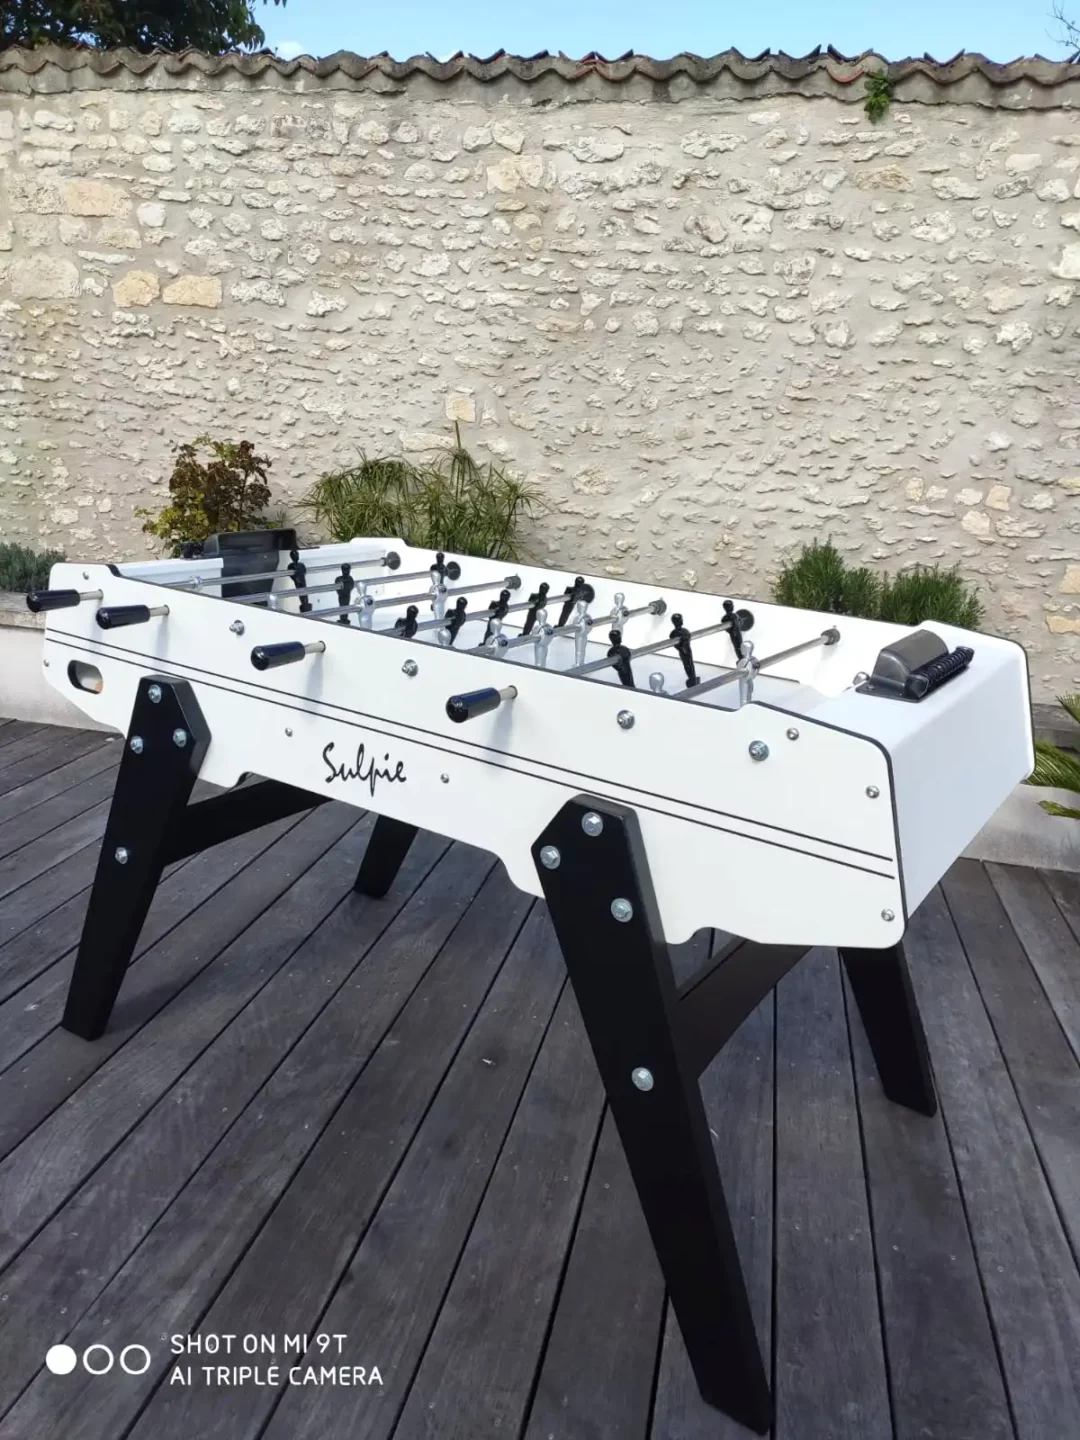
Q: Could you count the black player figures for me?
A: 11